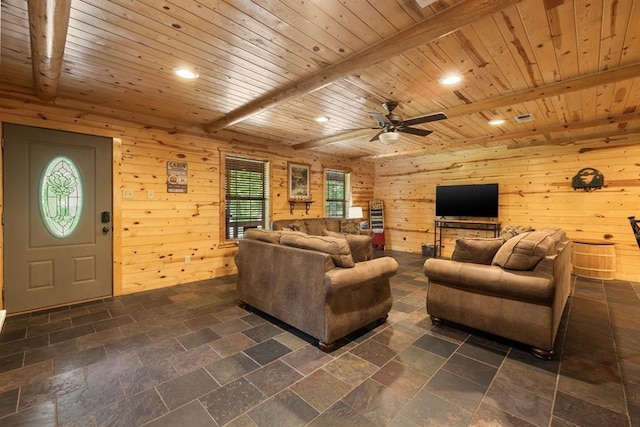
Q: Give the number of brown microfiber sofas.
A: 3